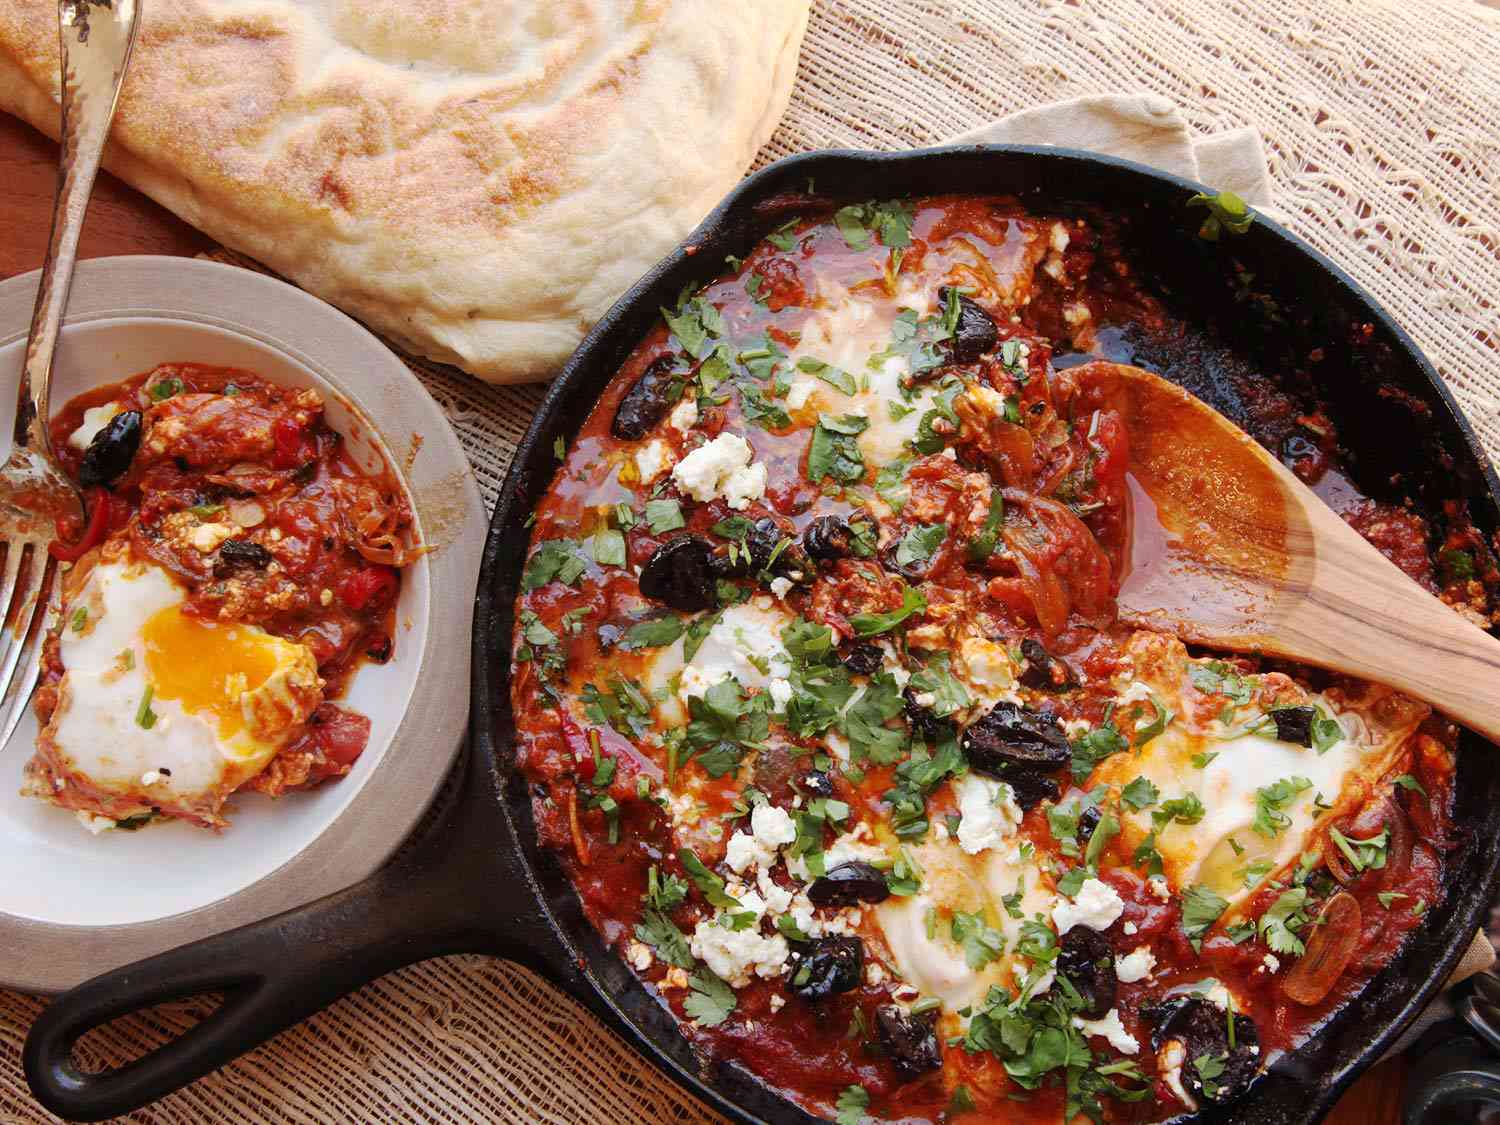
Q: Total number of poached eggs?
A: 5